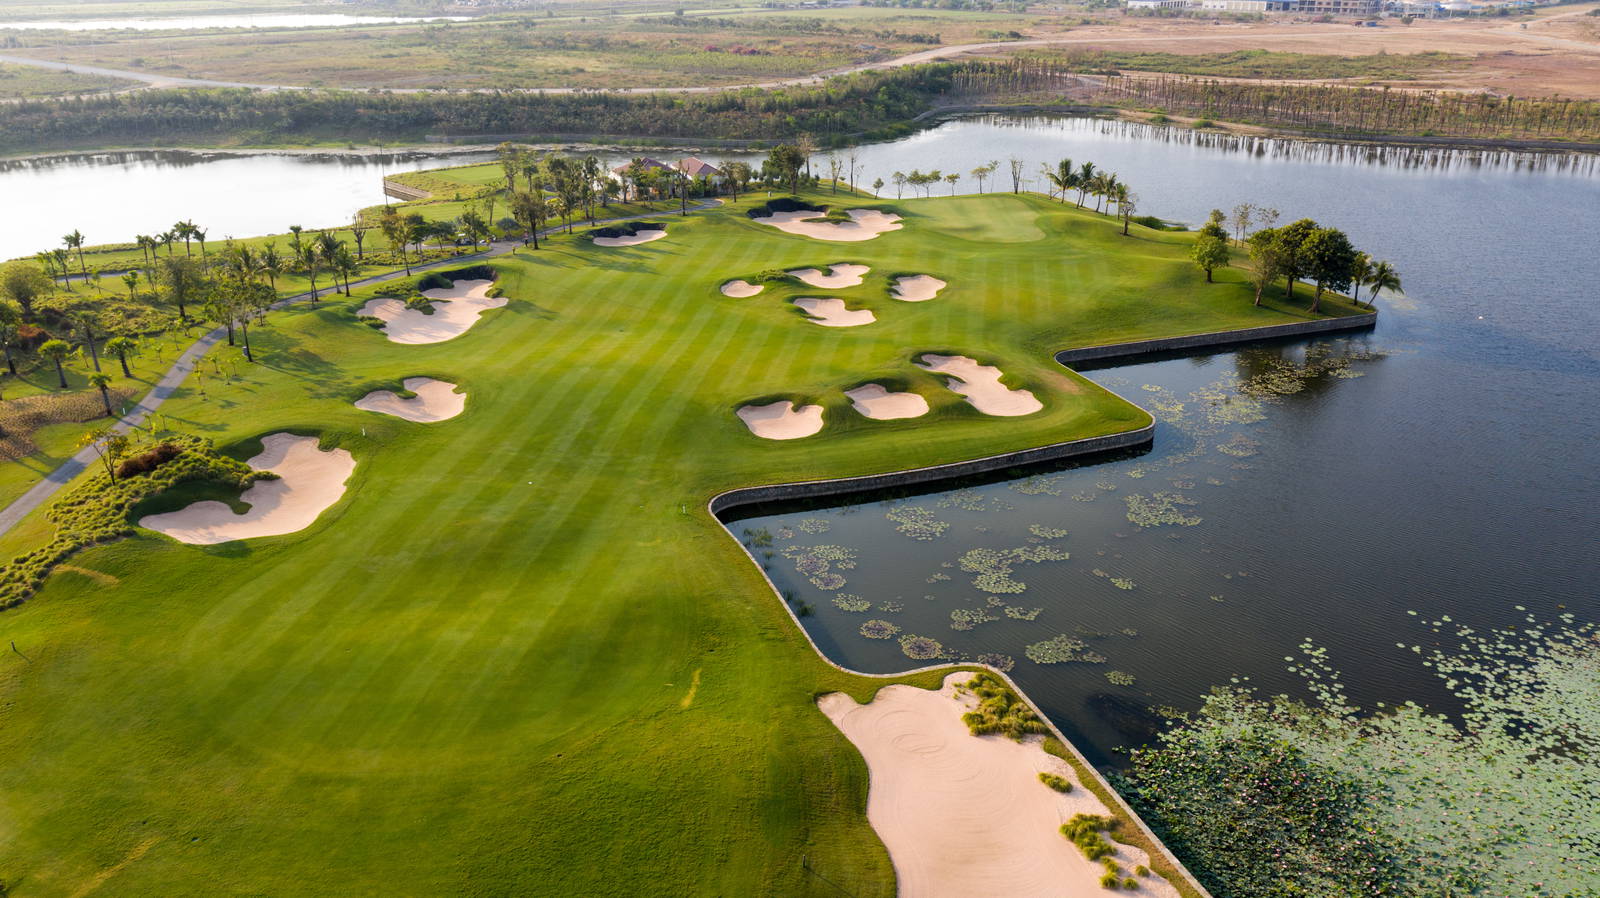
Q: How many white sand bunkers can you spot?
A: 13